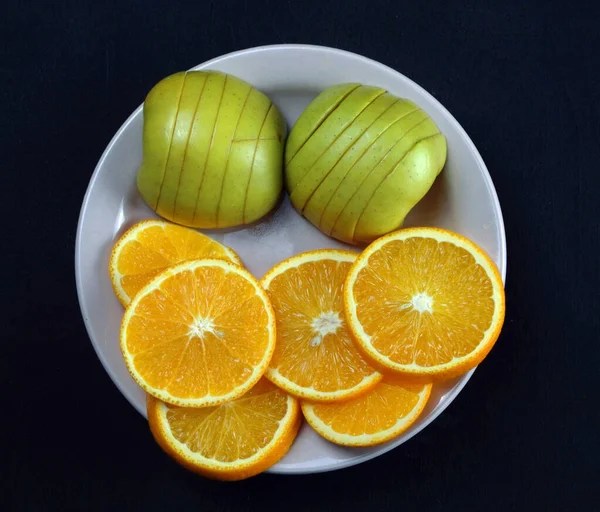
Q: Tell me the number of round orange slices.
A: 6